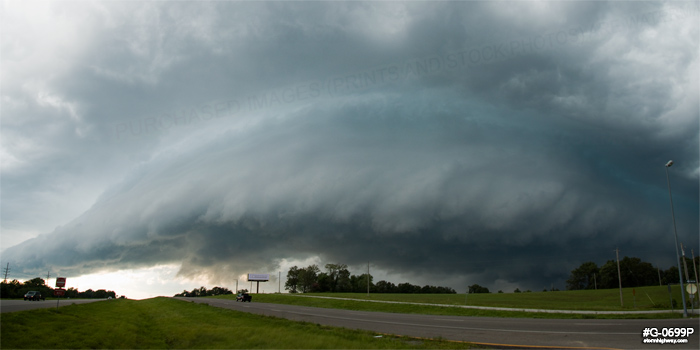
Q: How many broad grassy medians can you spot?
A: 1